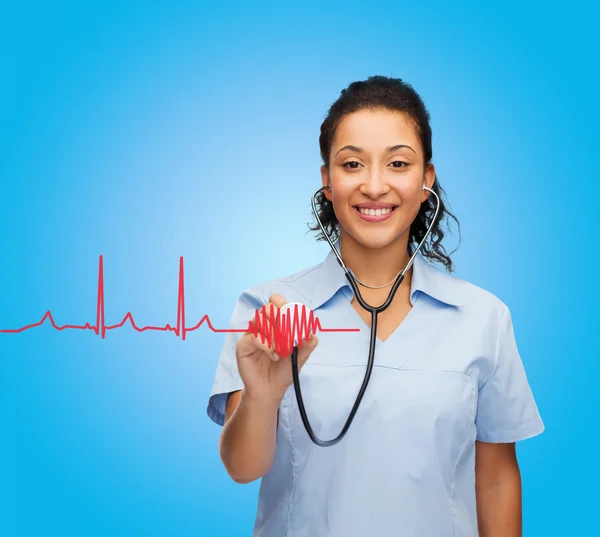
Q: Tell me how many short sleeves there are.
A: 2